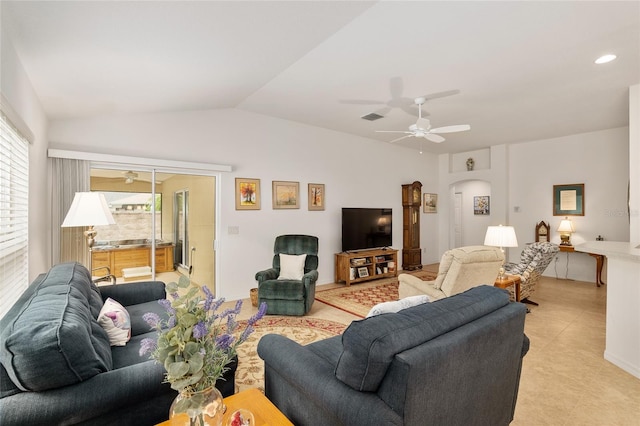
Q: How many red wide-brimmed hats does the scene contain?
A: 0